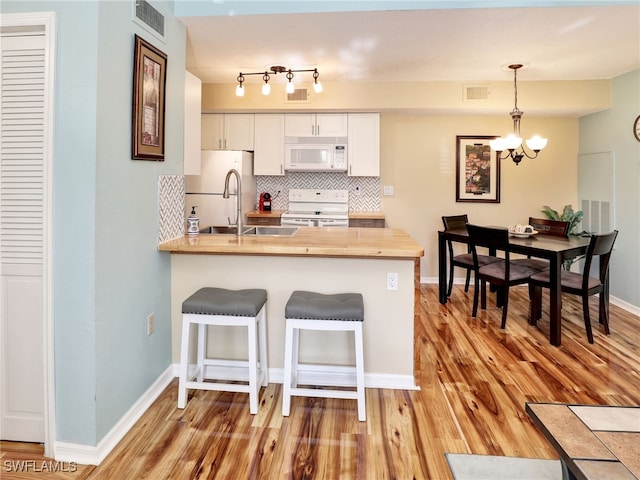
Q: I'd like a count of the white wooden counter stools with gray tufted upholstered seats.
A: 2